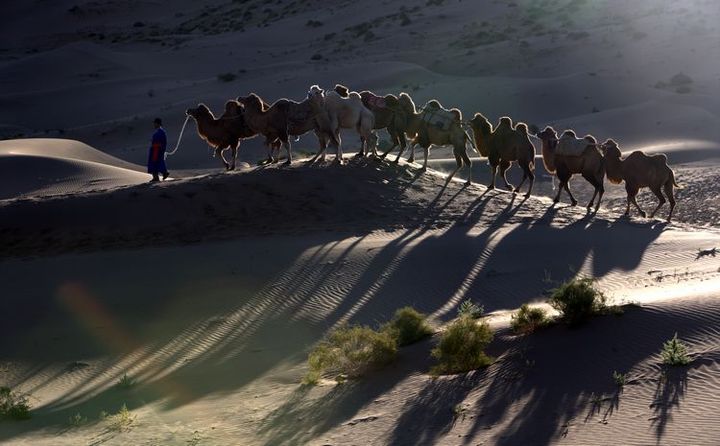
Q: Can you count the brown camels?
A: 7